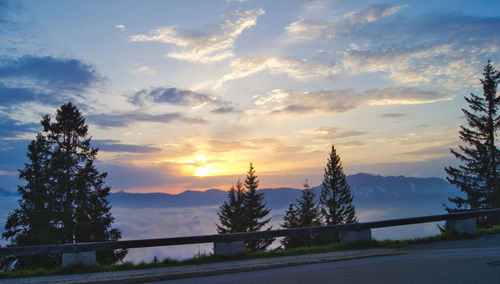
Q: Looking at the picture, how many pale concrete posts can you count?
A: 4